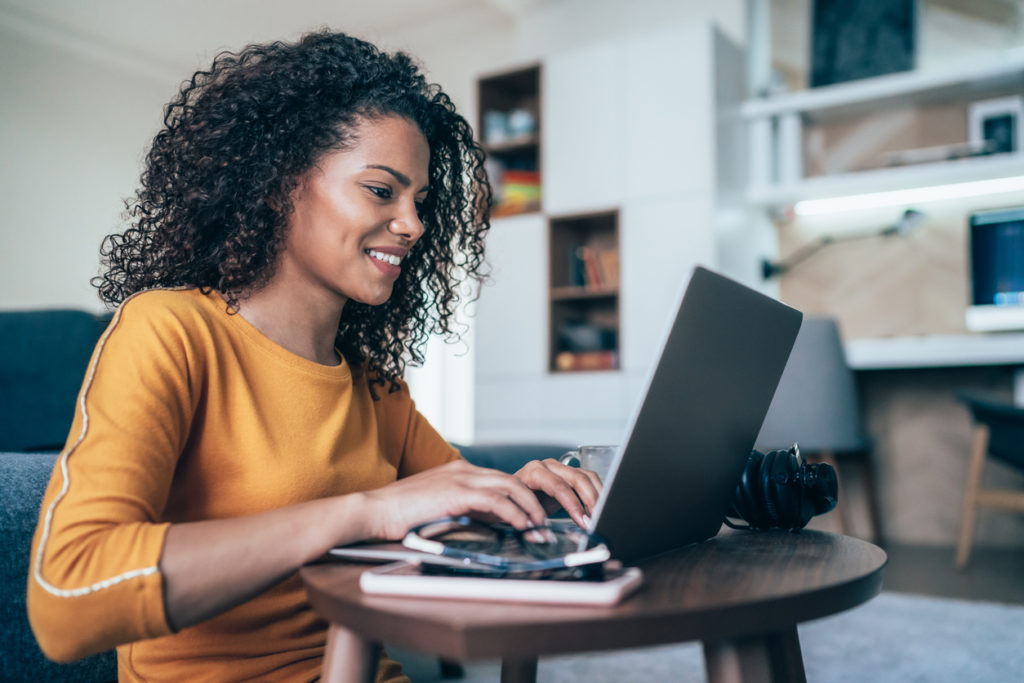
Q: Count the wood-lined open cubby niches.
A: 2